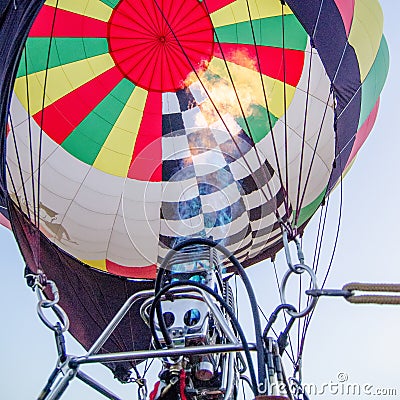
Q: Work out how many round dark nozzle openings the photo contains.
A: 2